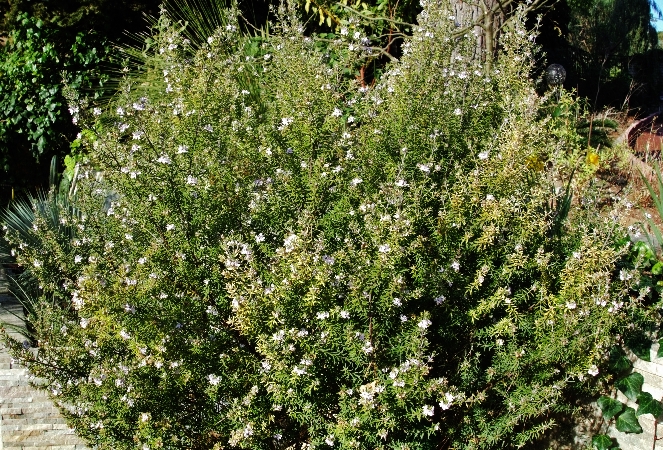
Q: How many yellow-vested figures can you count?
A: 0